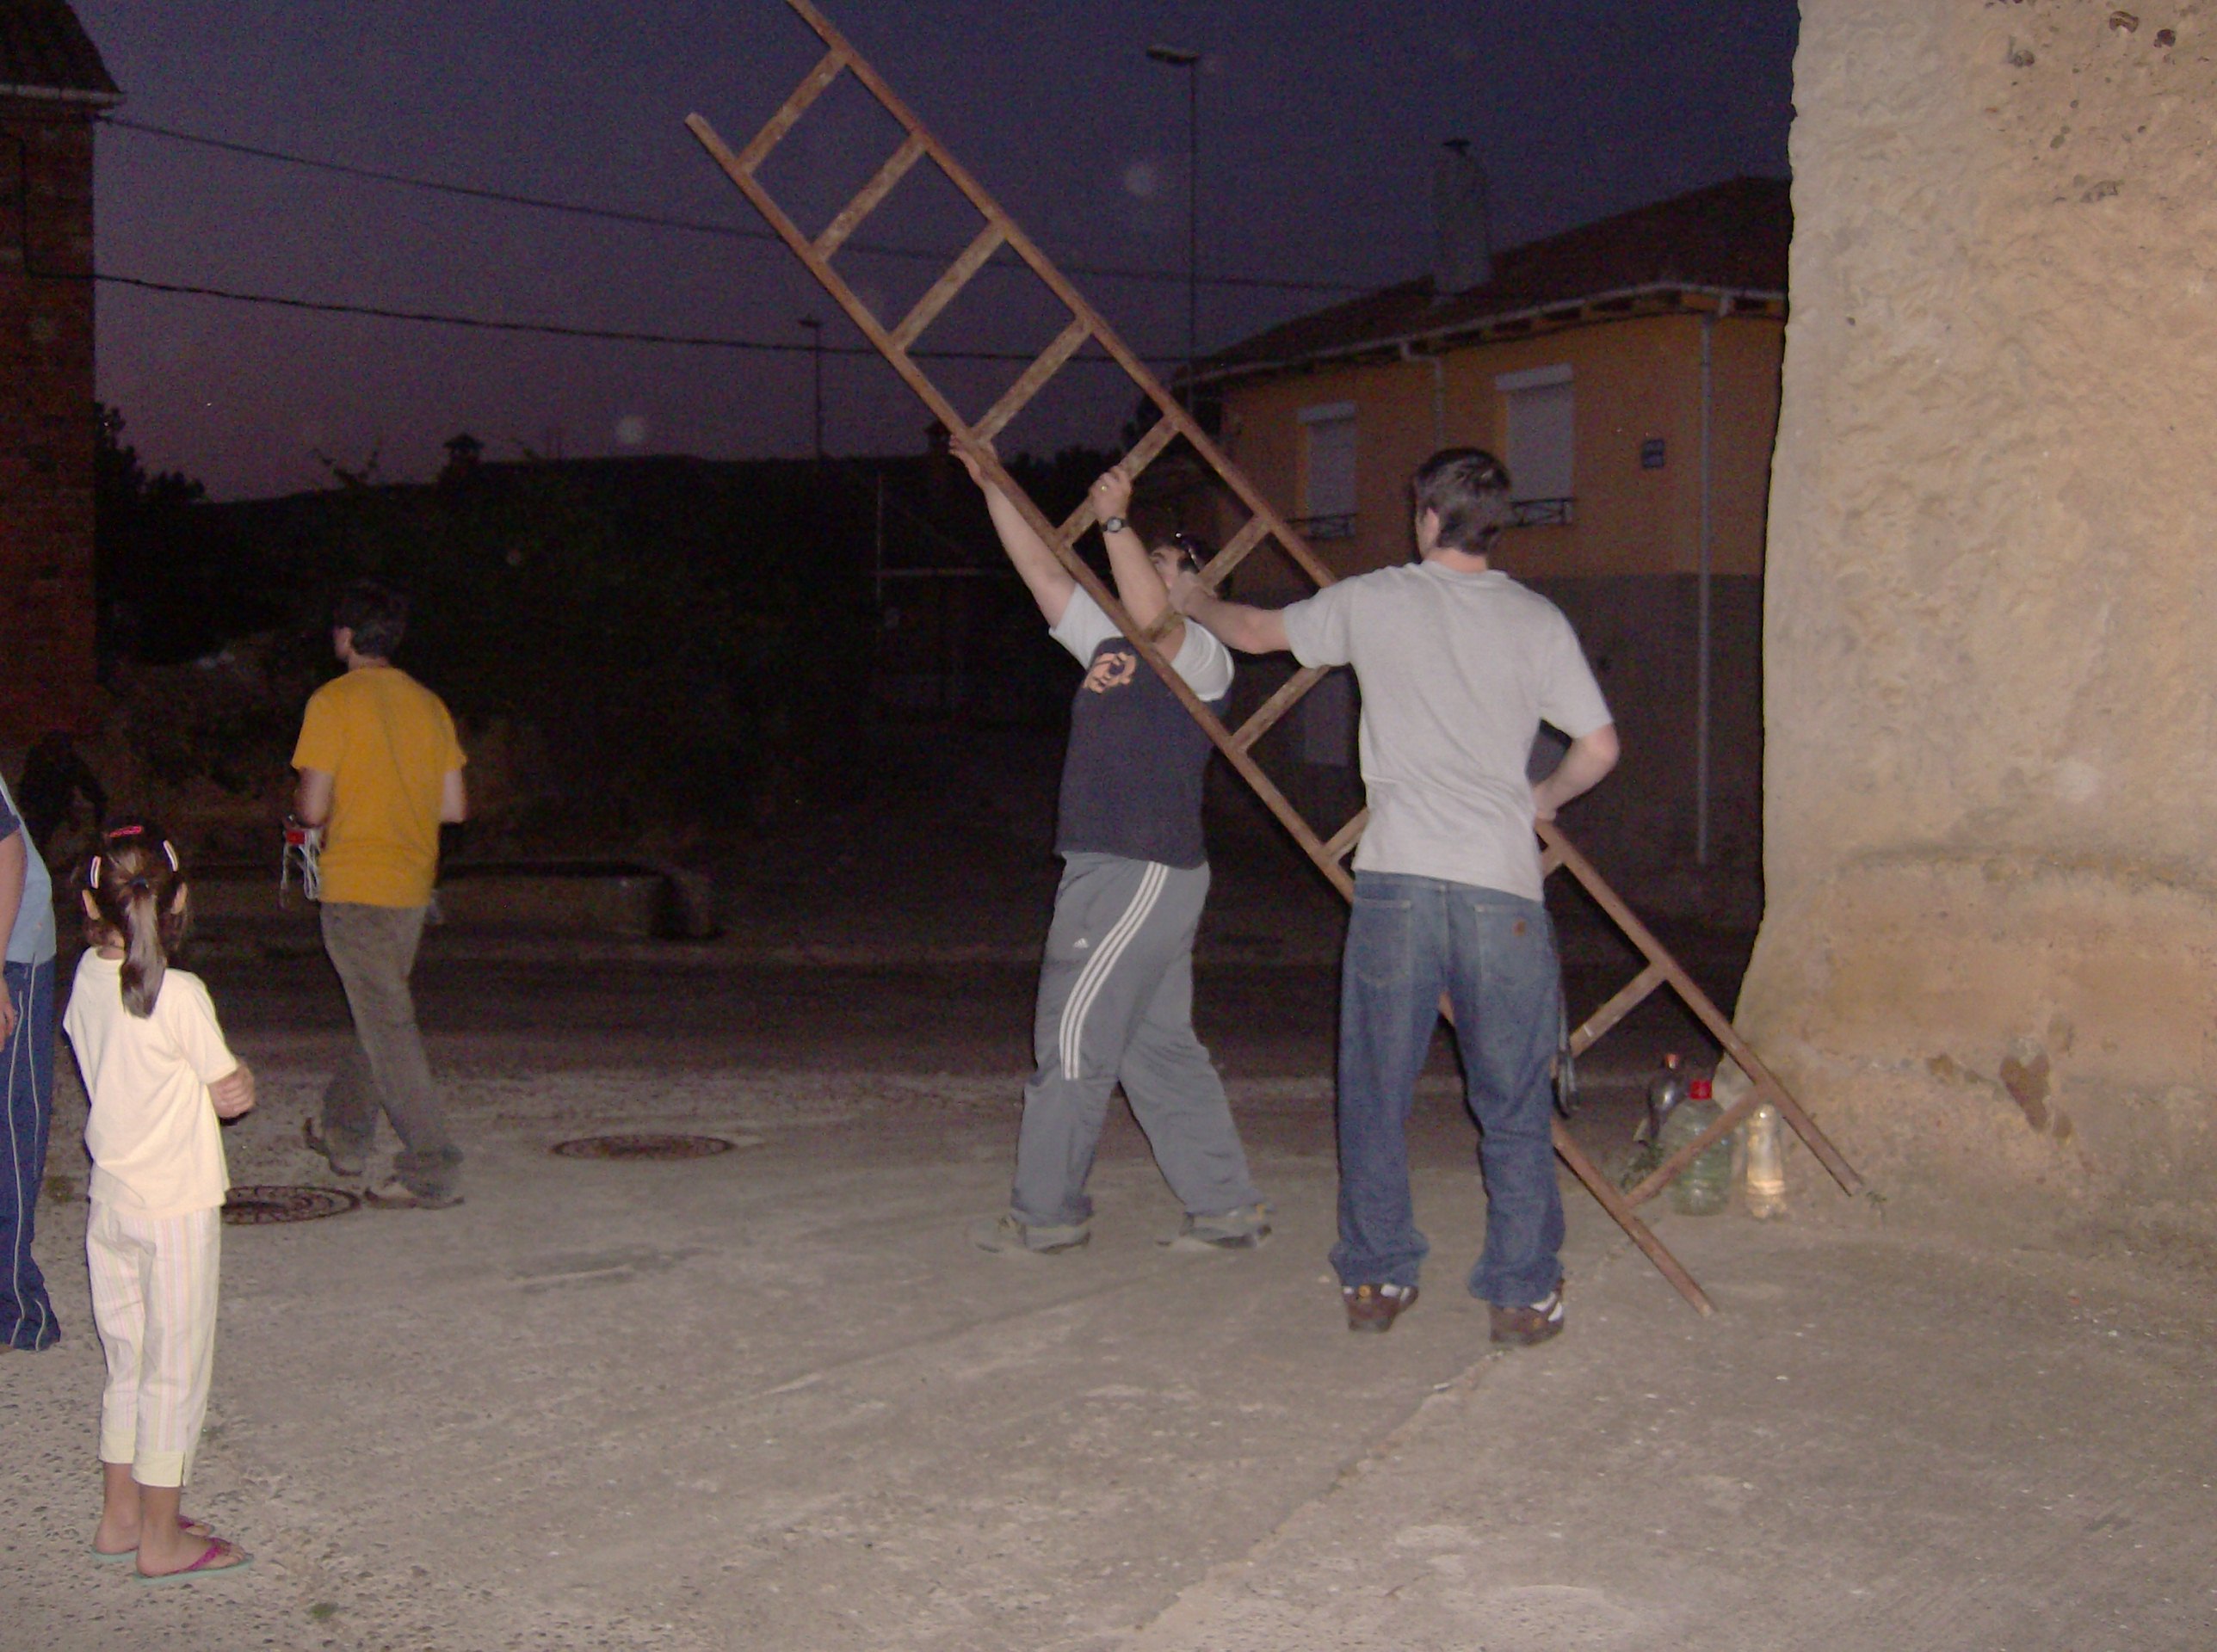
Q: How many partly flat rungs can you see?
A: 11